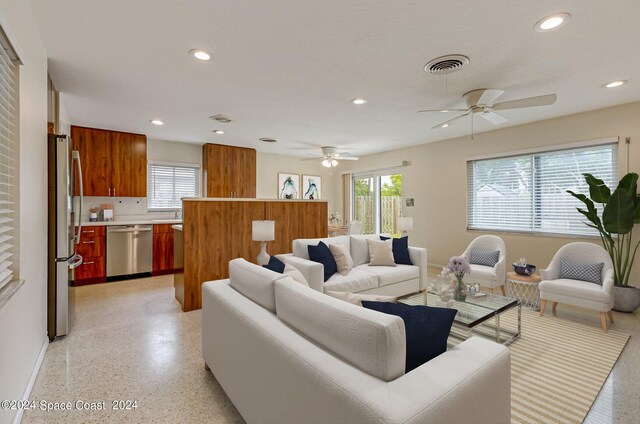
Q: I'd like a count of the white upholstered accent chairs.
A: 2